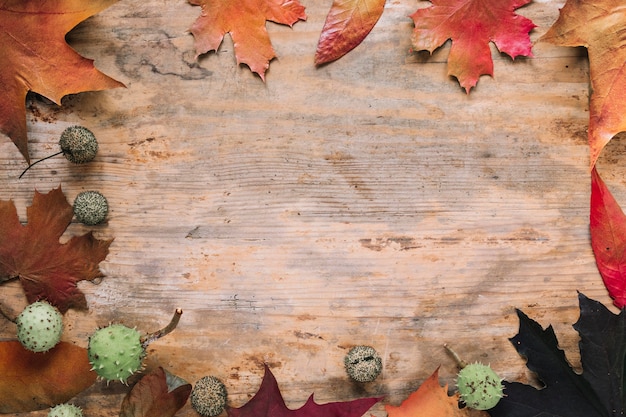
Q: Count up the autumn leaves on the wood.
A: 12